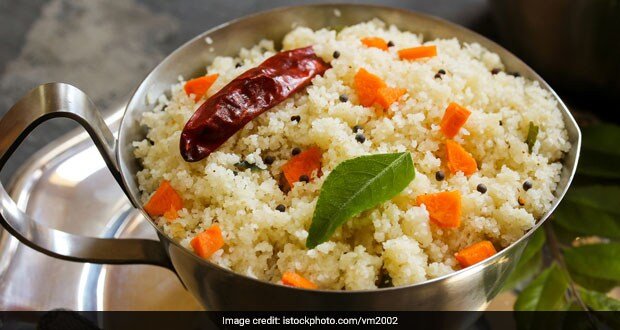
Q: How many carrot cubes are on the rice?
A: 13